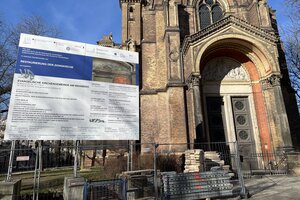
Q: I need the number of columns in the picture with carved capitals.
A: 2